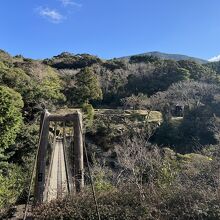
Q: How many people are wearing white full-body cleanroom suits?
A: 0